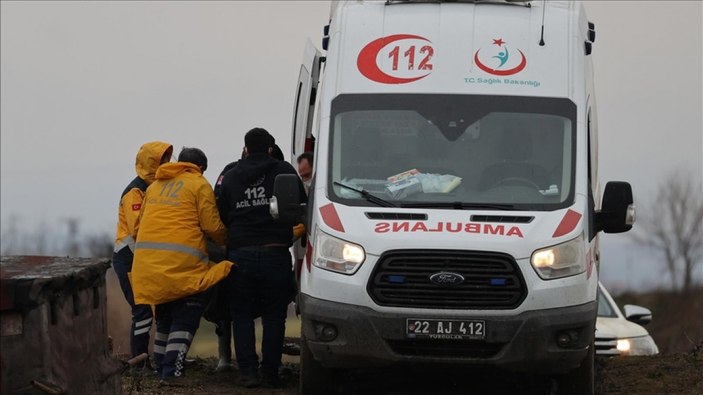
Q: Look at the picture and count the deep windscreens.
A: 1